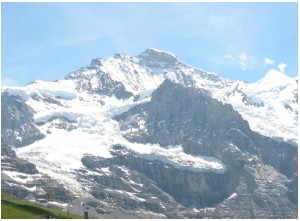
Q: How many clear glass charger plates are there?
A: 0